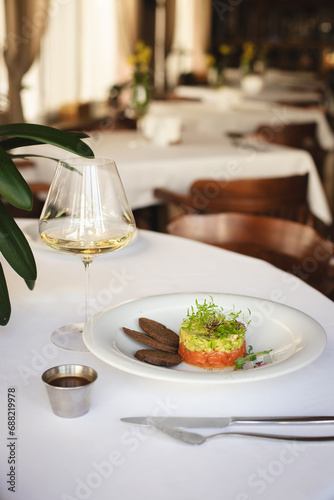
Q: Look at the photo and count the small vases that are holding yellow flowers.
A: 3